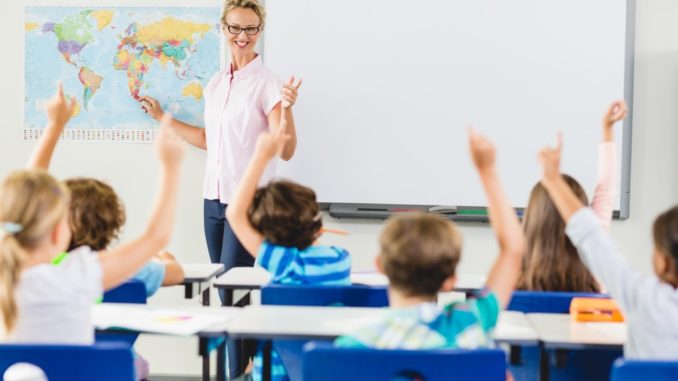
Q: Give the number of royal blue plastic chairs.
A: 6